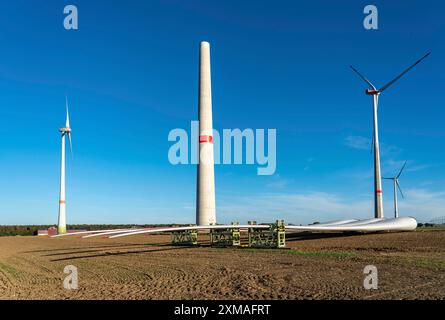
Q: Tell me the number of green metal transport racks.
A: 3